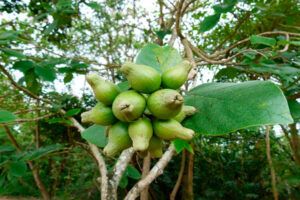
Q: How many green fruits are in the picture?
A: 11